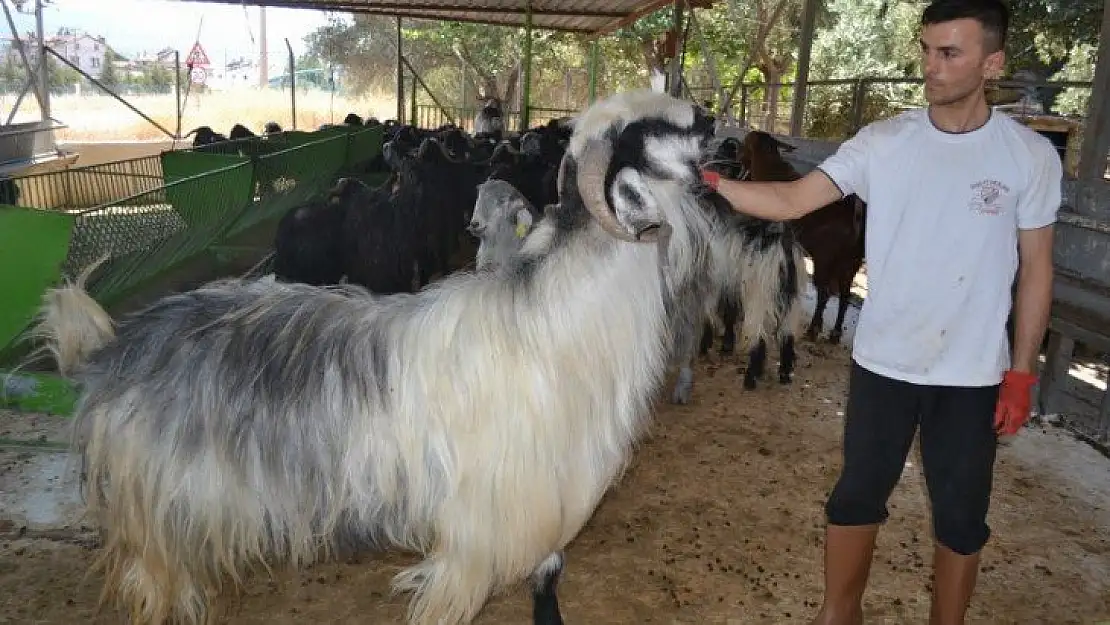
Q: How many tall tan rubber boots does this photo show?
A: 2